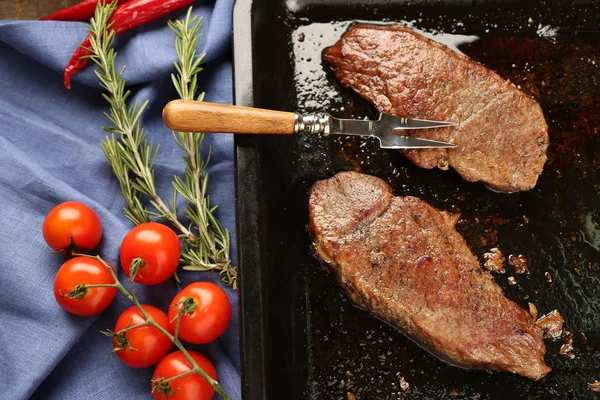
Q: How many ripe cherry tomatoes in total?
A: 6